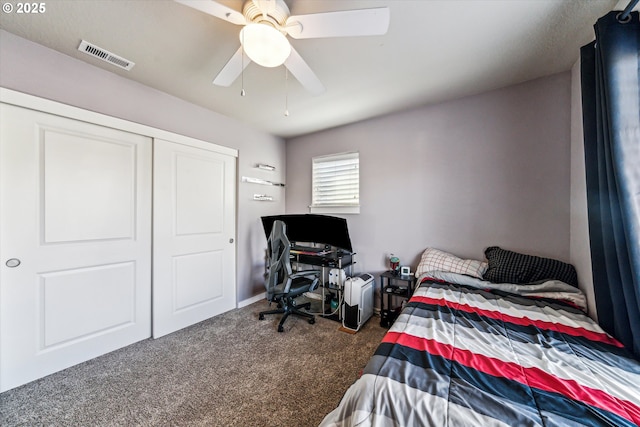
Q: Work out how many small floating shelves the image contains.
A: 3